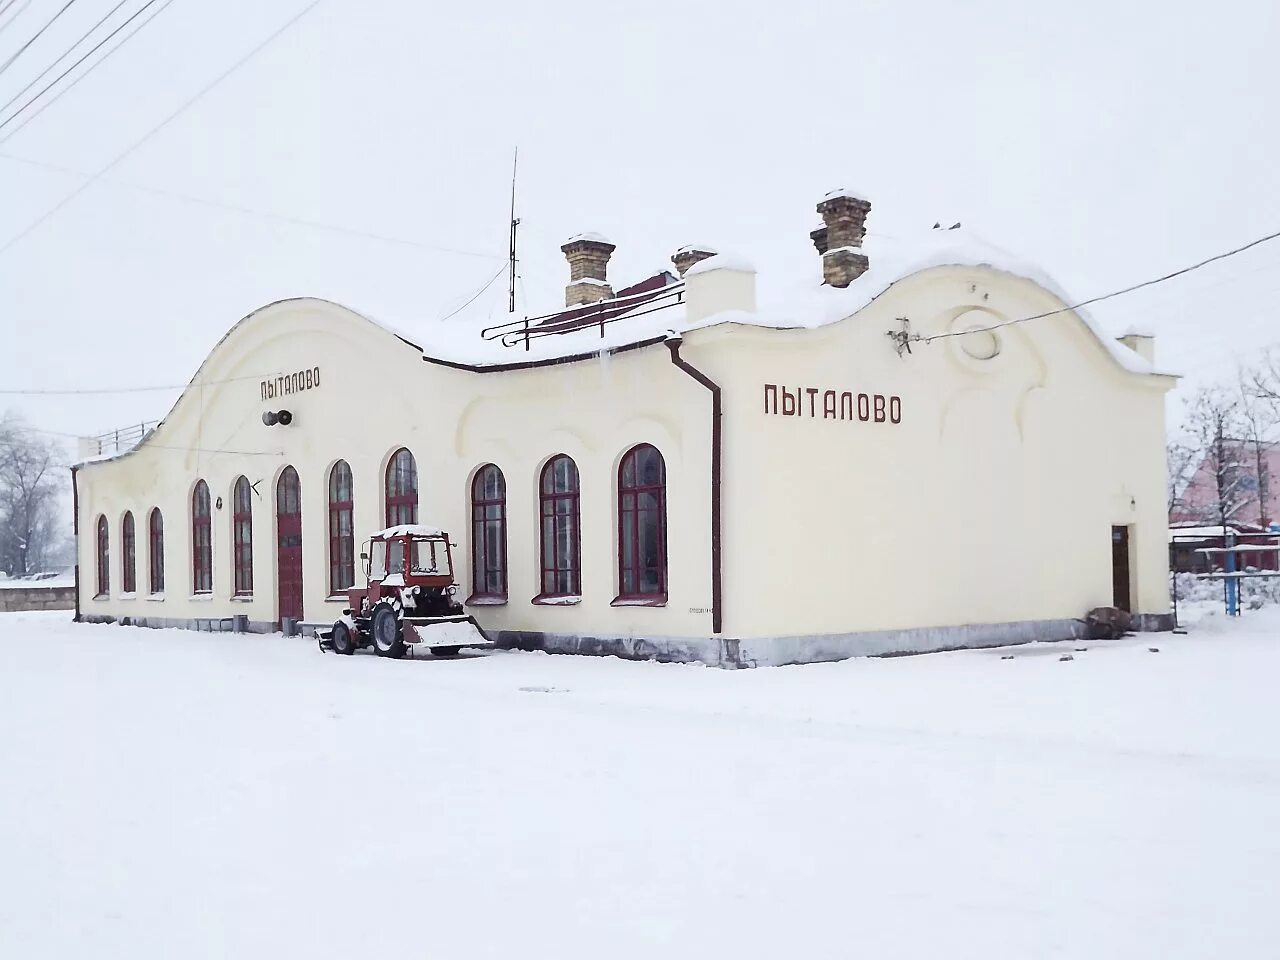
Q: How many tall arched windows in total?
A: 10